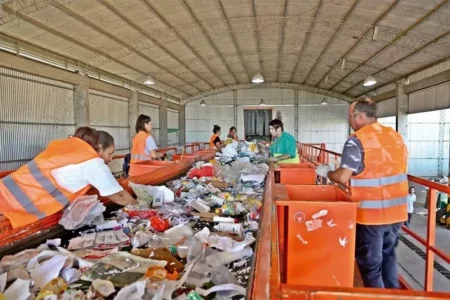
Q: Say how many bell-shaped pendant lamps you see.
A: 6